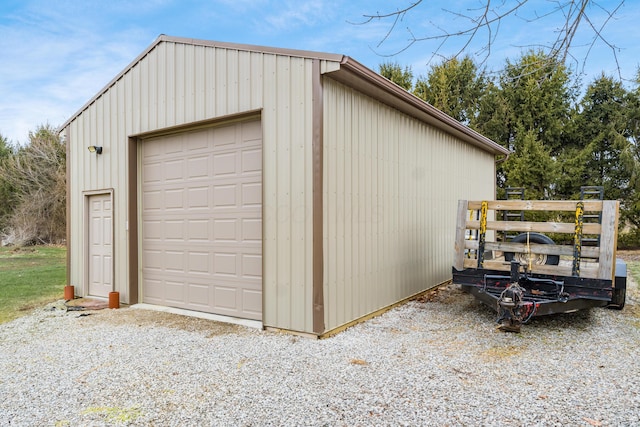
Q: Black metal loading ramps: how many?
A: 2